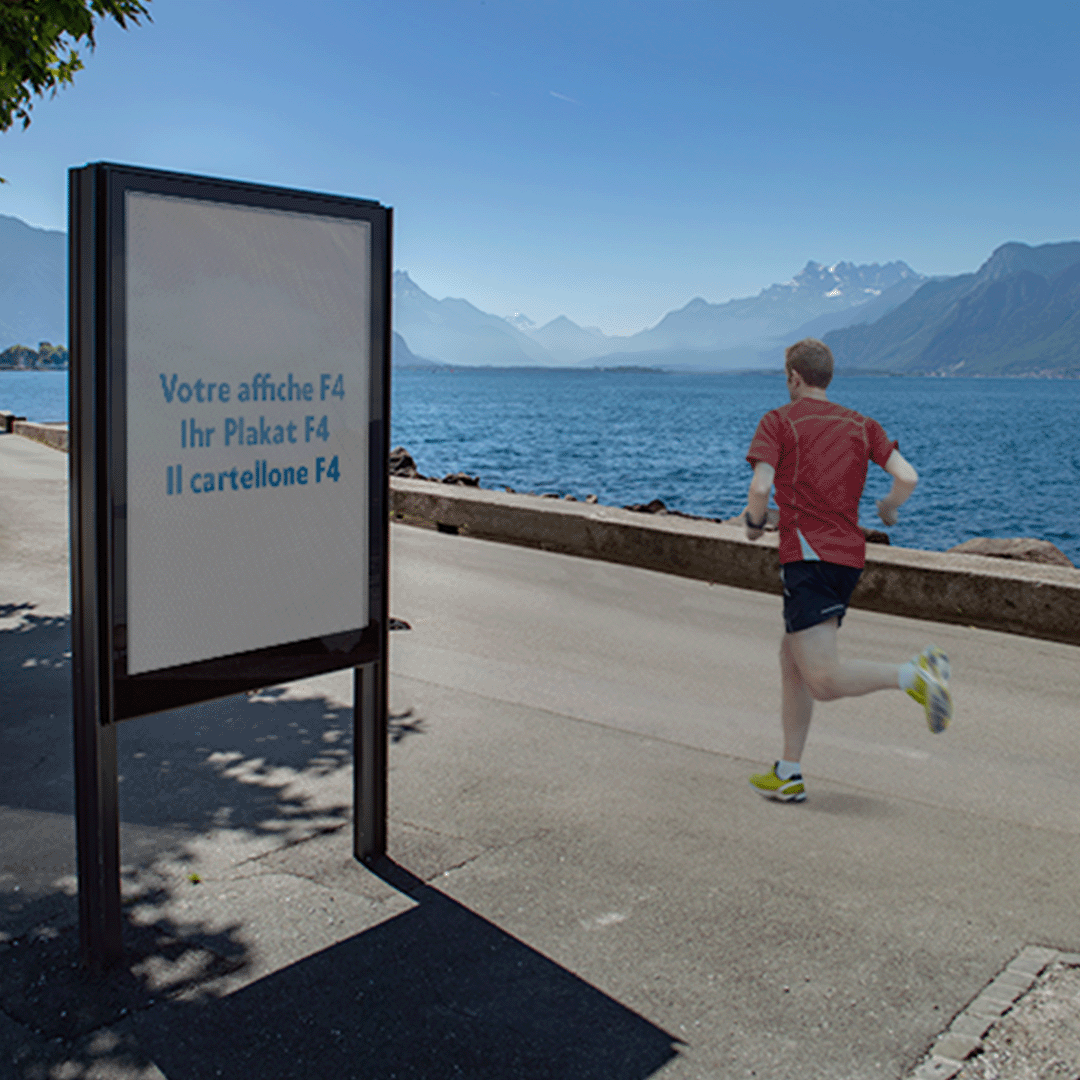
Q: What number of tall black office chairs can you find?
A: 0